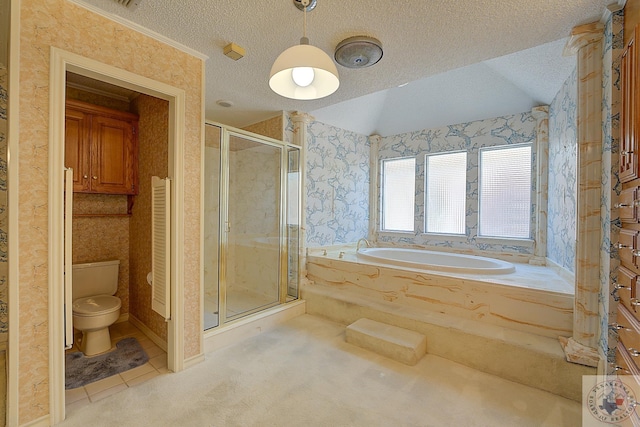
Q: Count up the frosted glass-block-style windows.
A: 3